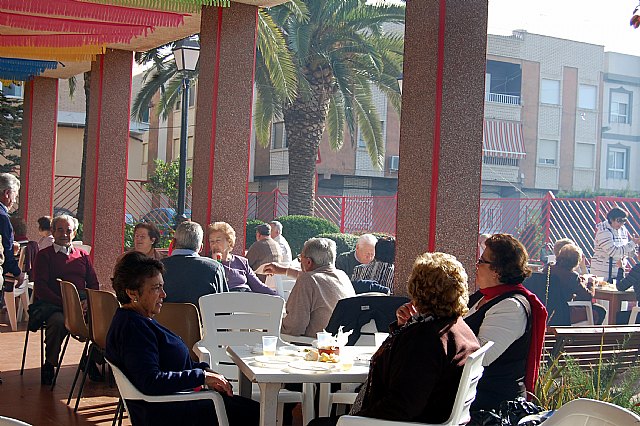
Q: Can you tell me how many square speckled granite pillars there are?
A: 4